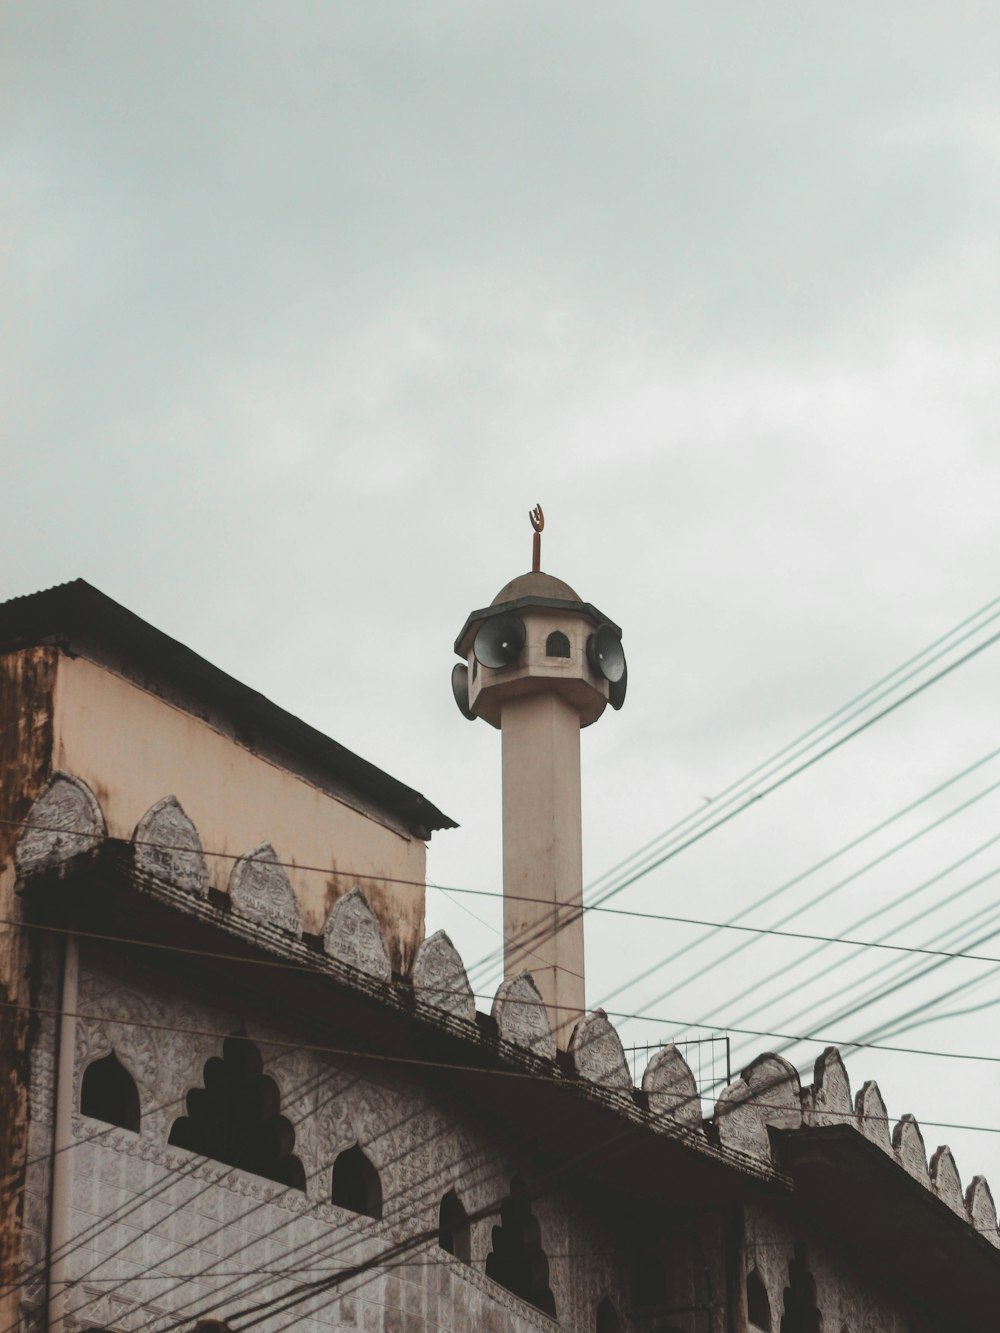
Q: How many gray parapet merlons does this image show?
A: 15